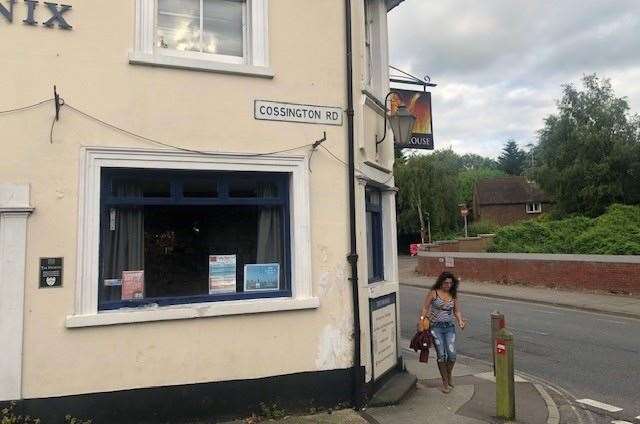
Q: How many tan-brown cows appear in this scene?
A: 0